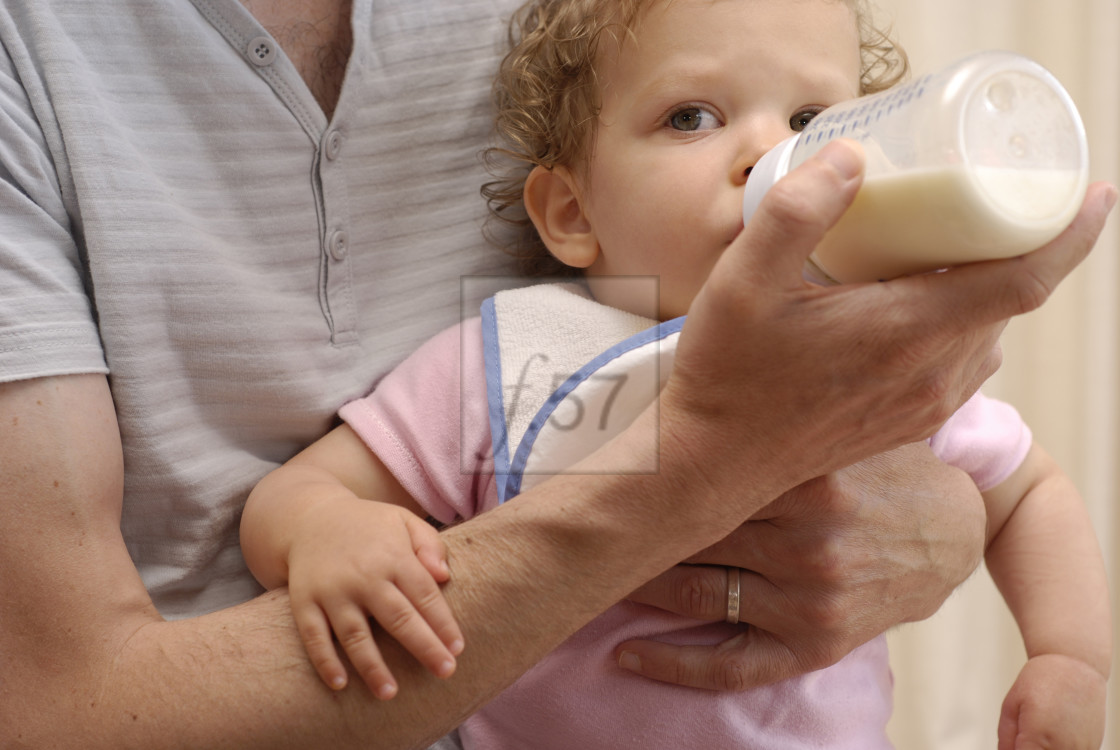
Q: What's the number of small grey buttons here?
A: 3